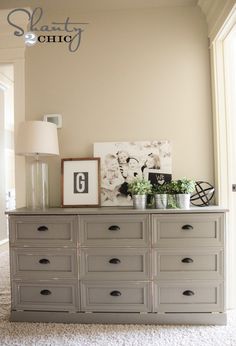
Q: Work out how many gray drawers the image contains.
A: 9